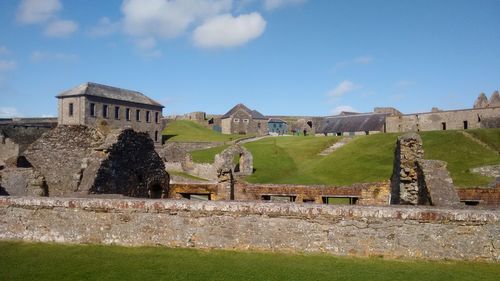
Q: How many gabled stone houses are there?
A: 1